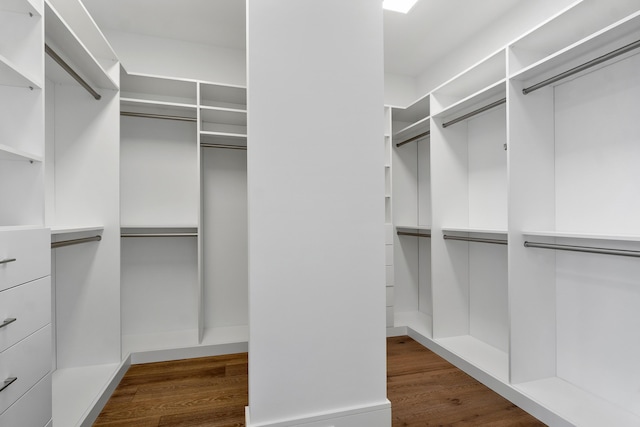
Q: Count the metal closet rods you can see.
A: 11